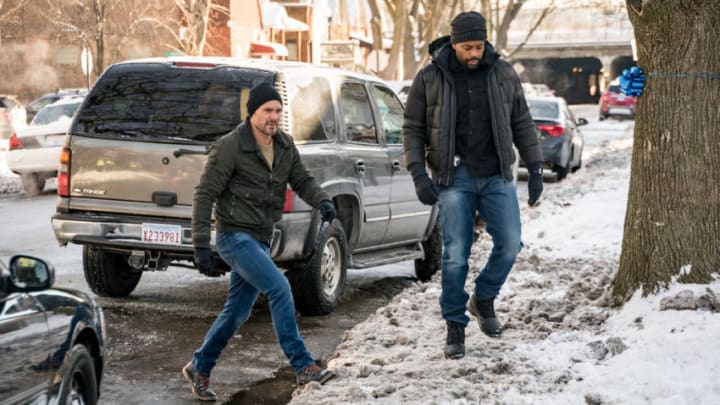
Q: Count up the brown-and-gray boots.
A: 2